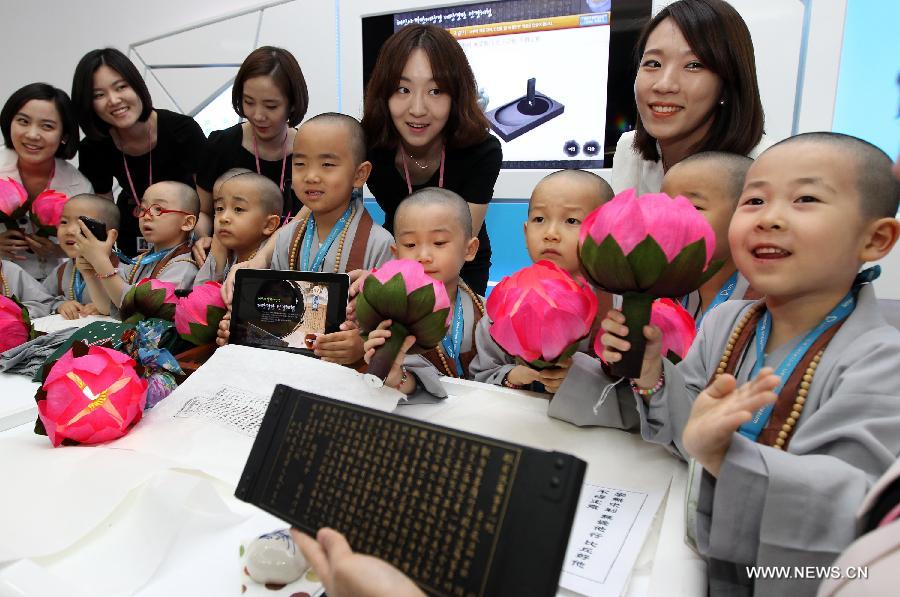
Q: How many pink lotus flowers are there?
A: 10